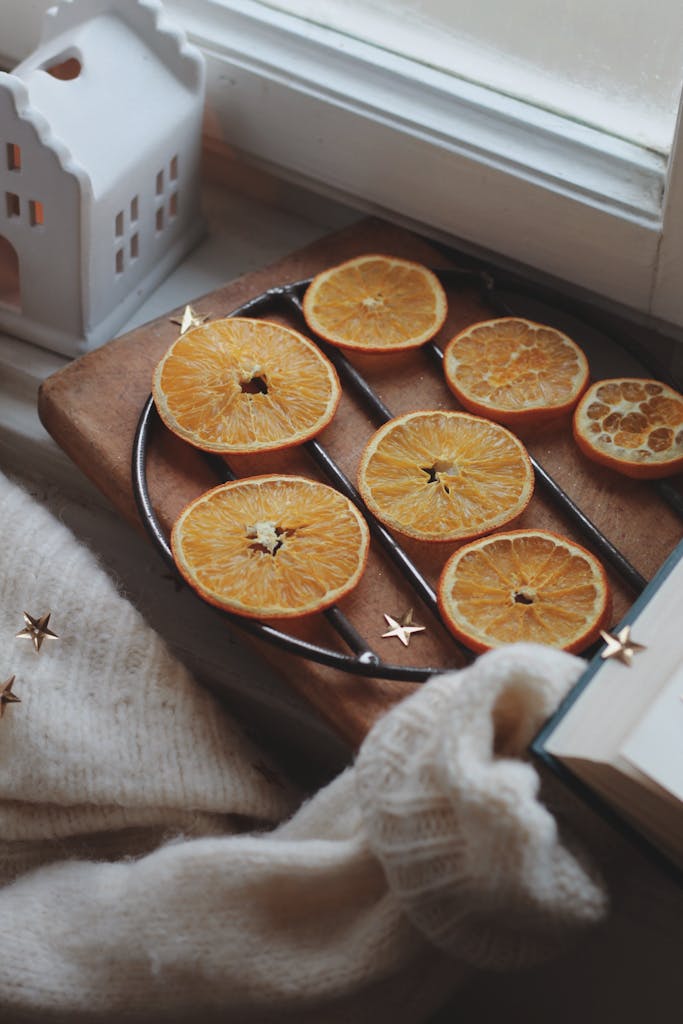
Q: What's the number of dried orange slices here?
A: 7